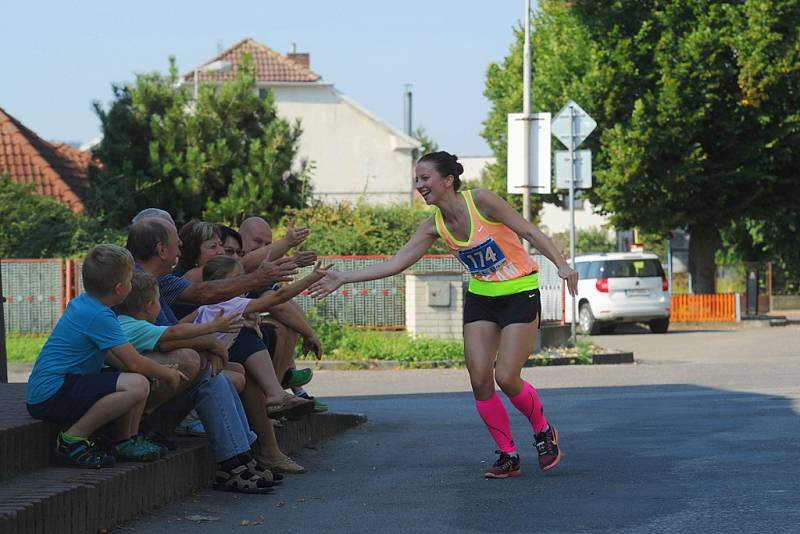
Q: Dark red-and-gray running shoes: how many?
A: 2